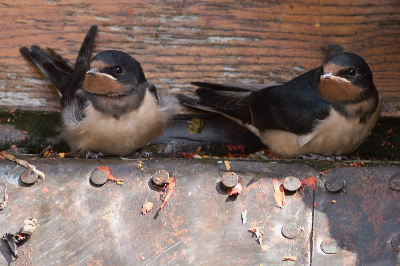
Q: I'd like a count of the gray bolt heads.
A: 10